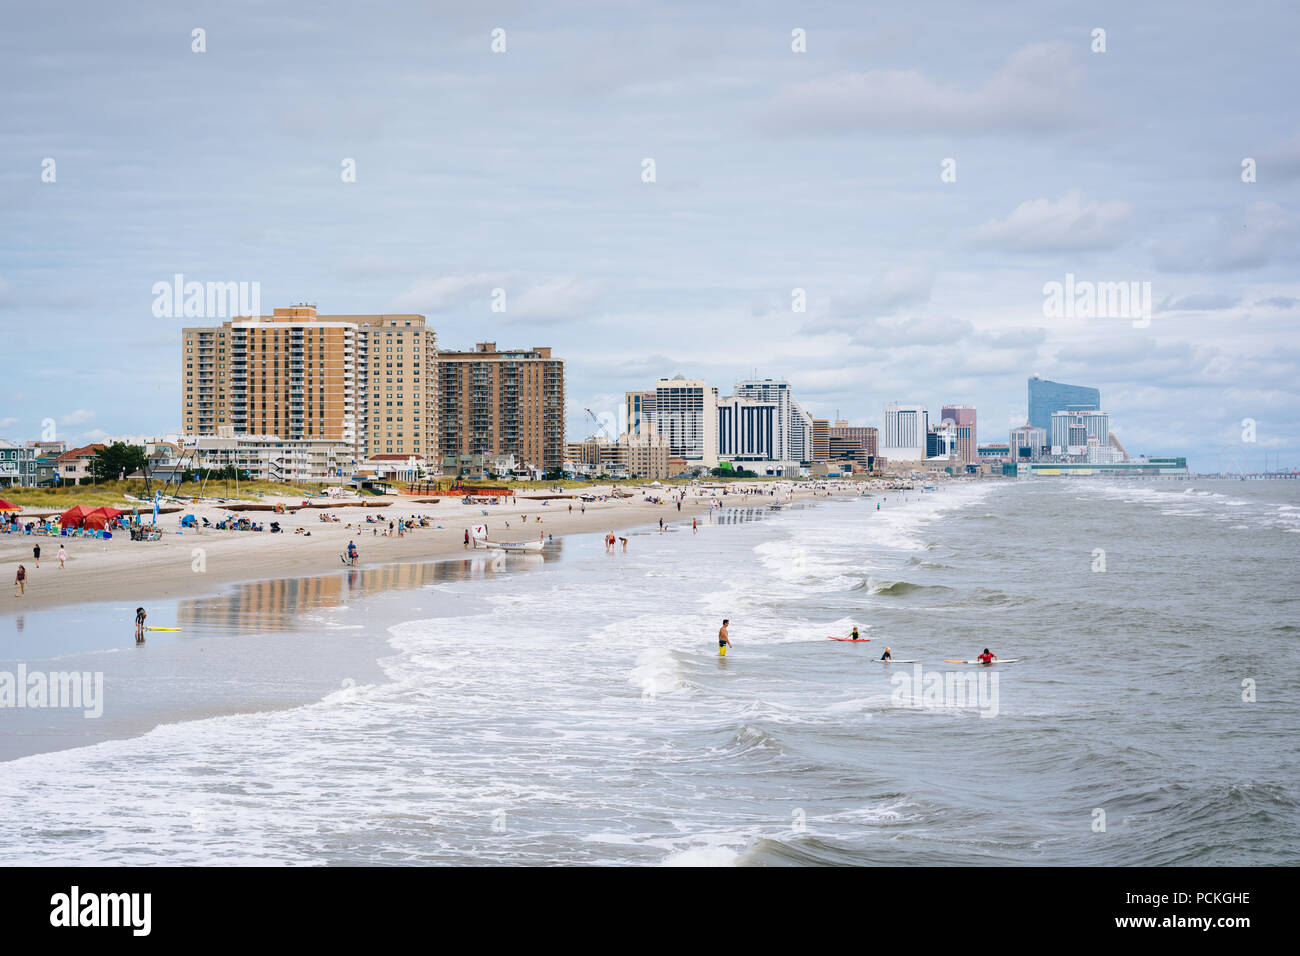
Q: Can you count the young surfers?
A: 3